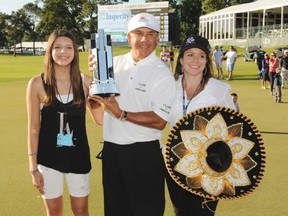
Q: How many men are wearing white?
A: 2